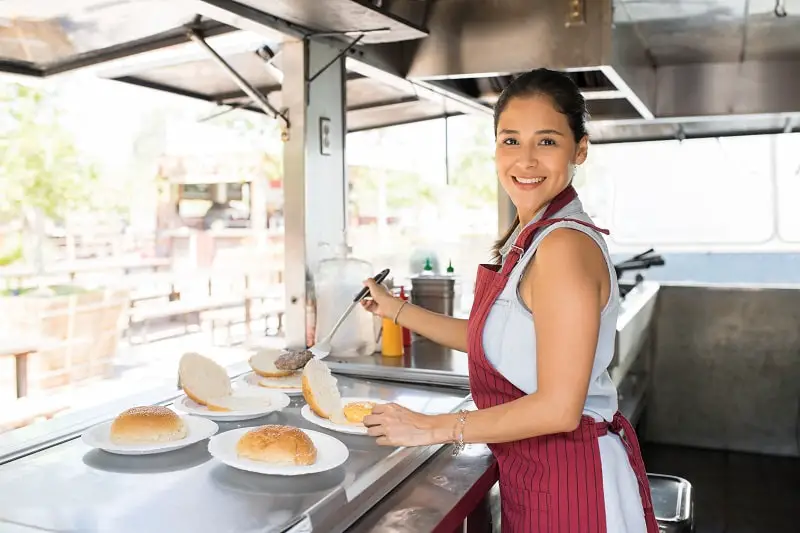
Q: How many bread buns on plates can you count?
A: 5